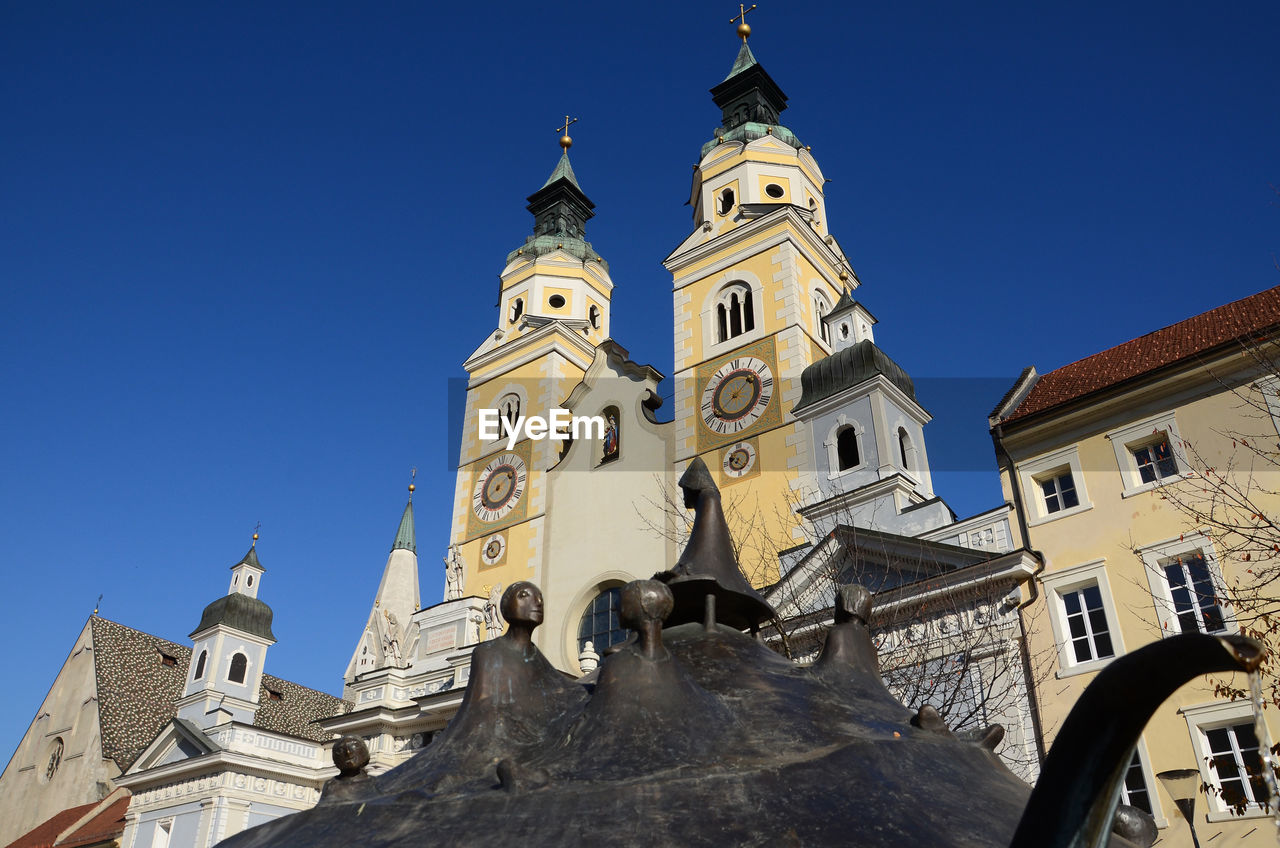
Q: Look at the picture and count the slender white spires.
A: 1